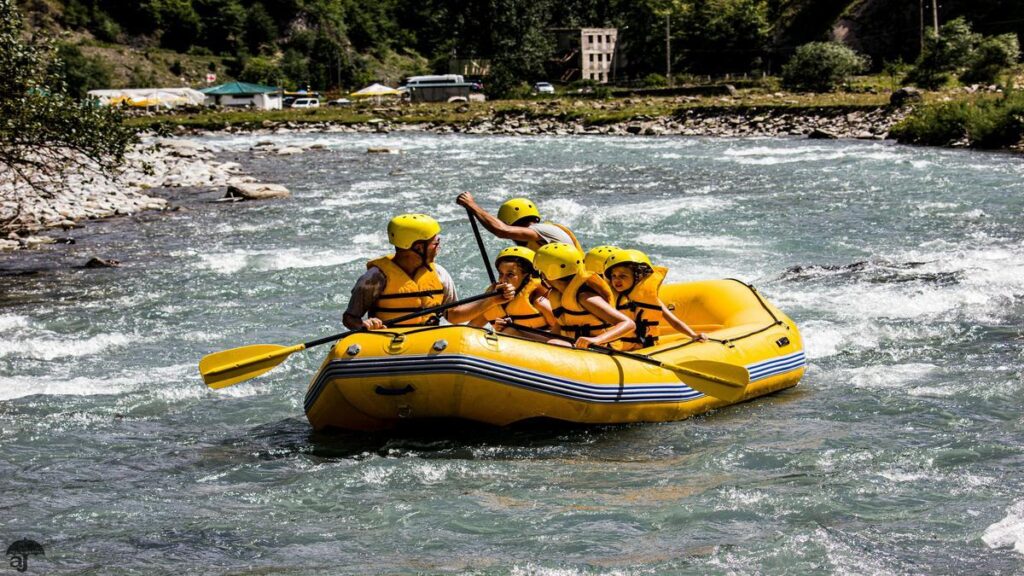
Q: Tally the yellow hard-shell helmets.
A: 6